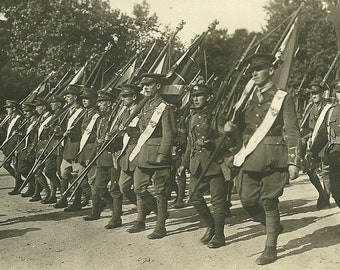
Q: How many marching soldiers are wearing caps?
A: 13